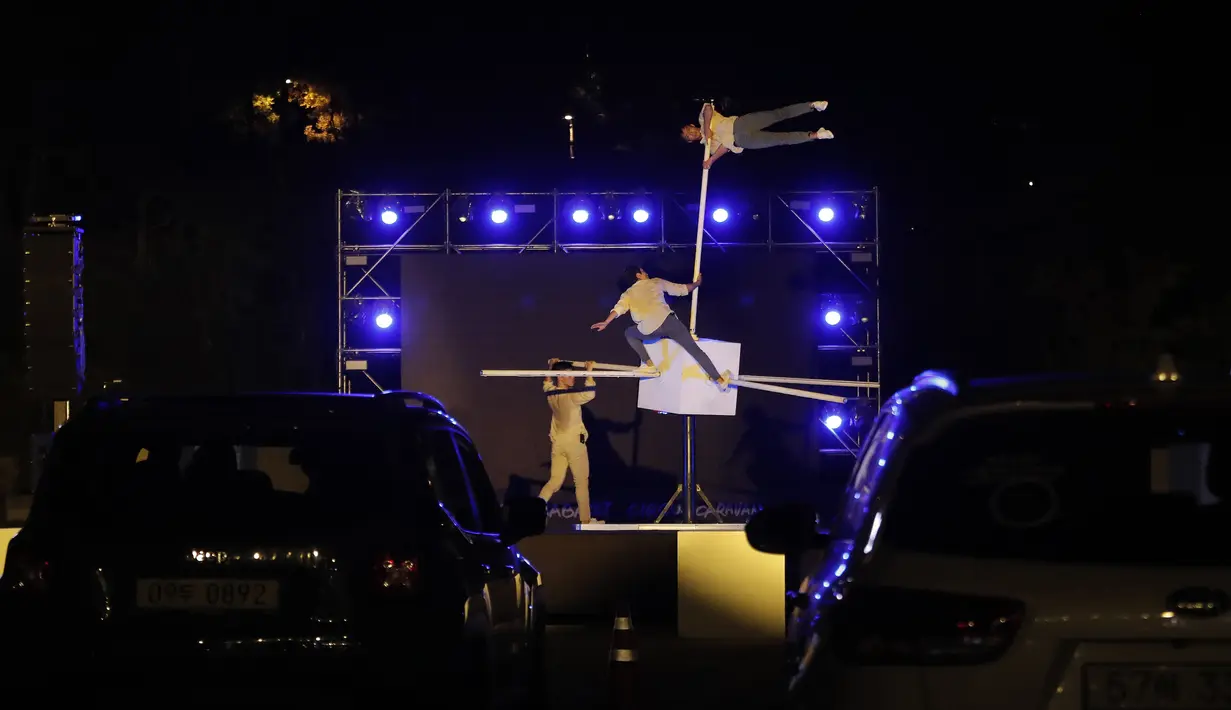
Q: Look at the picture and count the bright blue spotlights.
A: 9